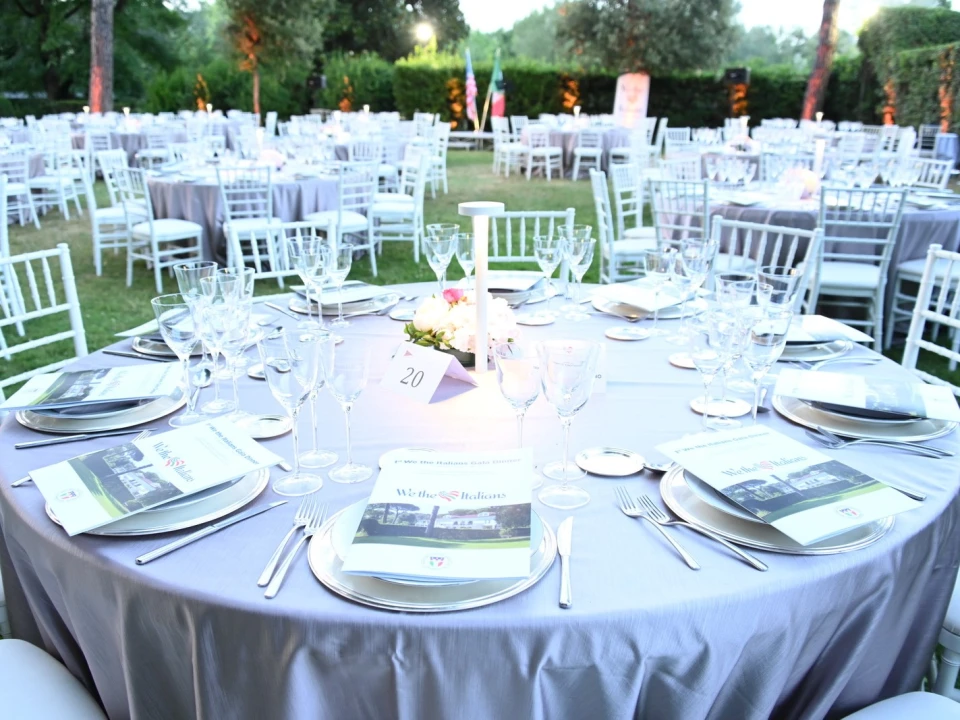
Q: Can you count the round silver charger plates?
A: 10